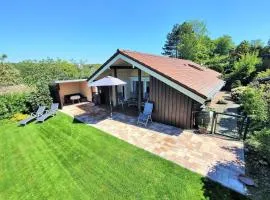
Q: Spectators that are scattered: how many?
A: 0